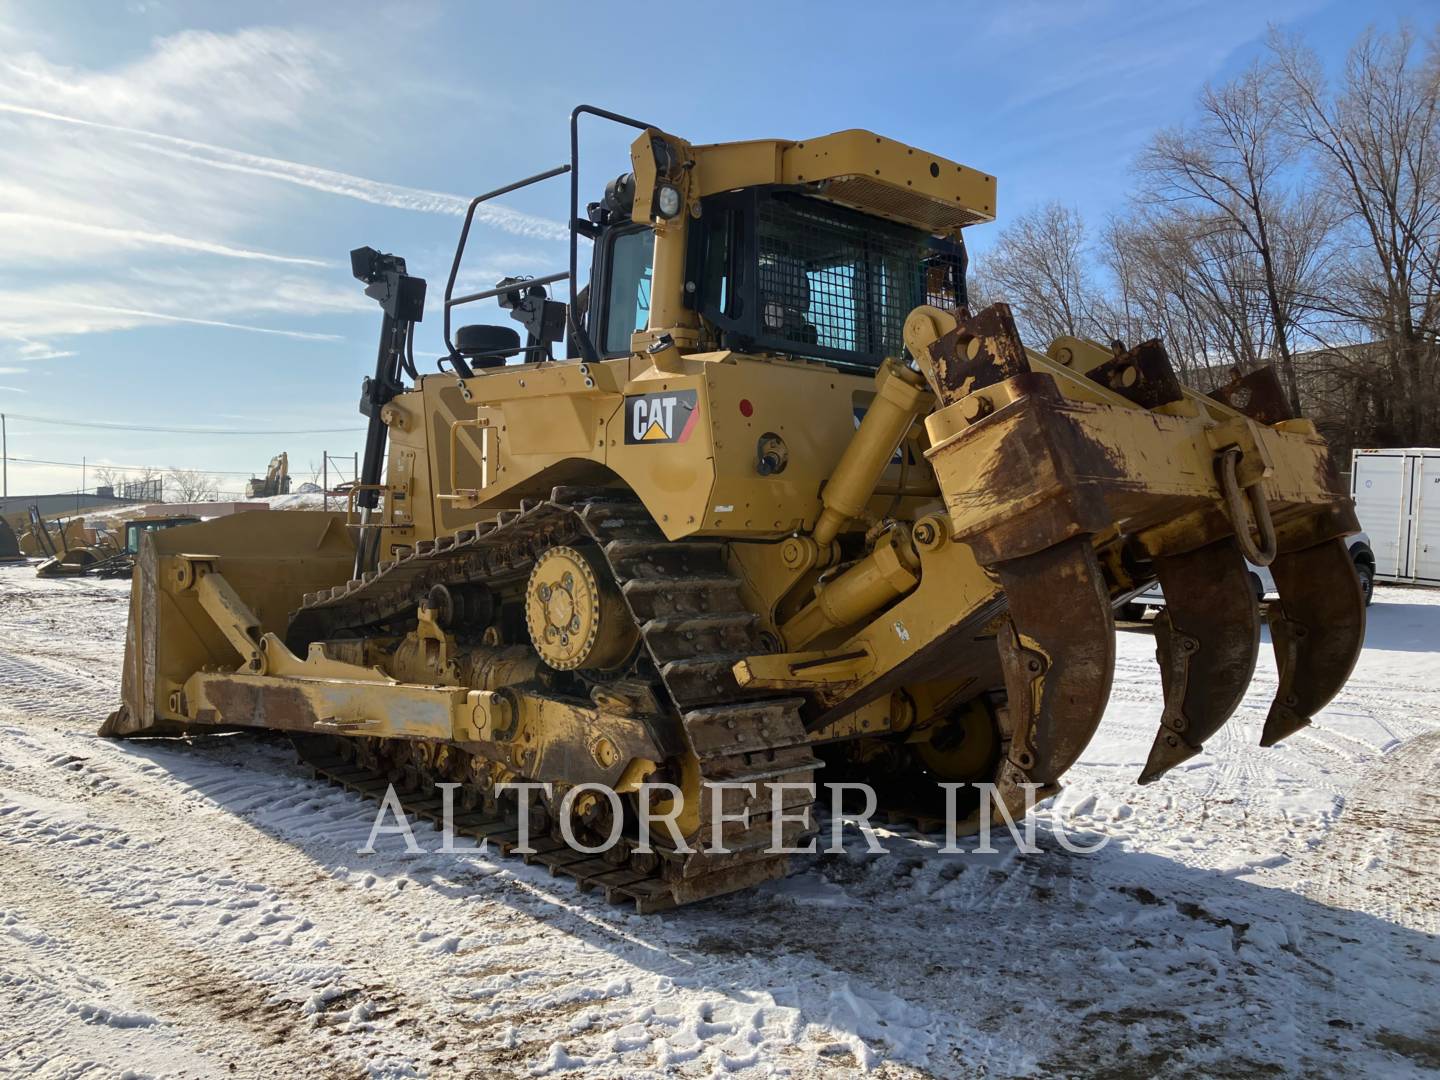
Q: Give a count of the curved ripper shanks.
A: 3